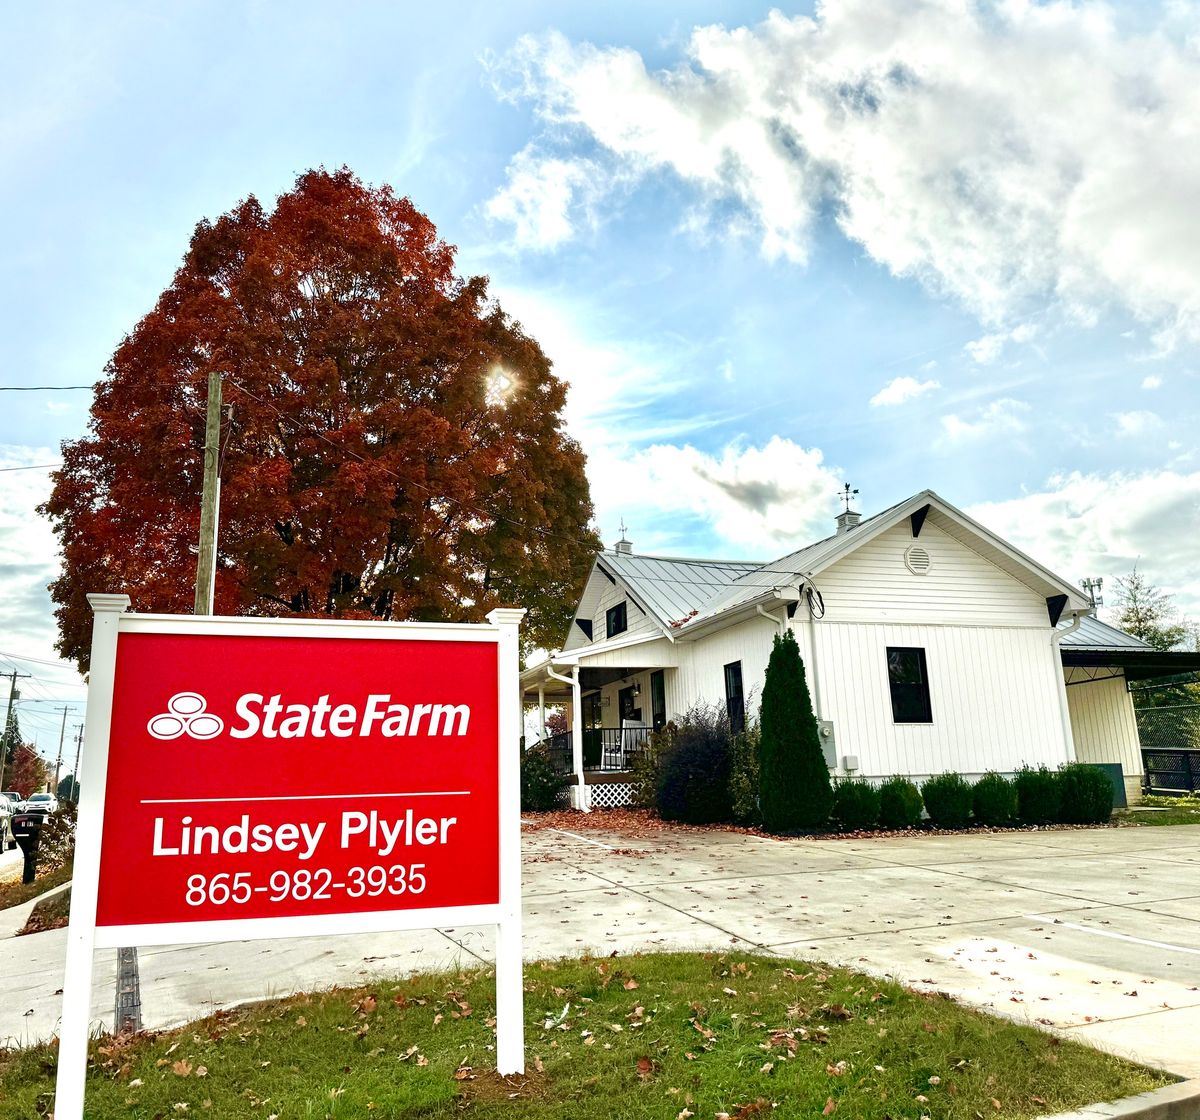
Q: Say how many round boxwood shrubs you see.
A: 6